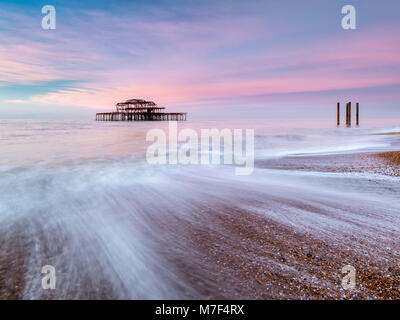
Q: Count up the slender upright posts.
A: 4